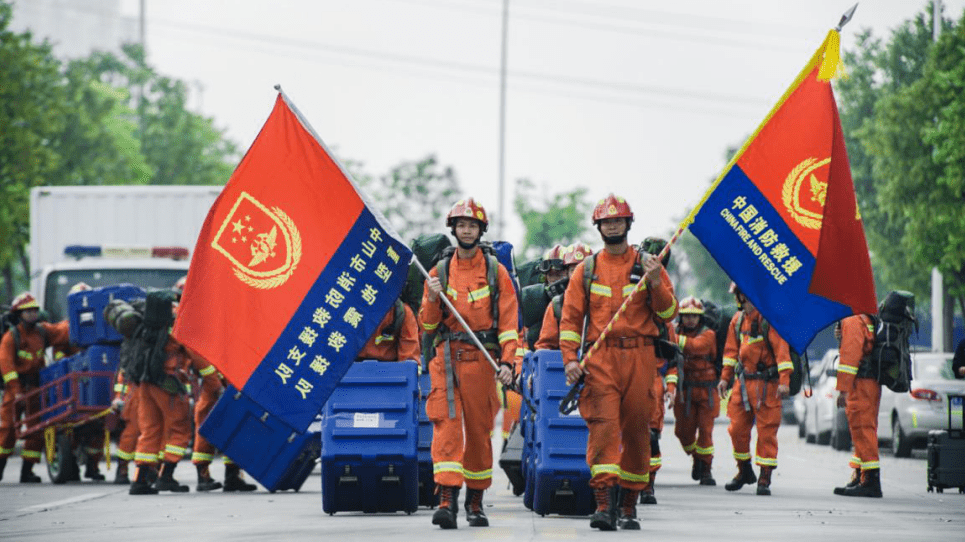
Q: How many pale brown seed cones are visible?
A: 0